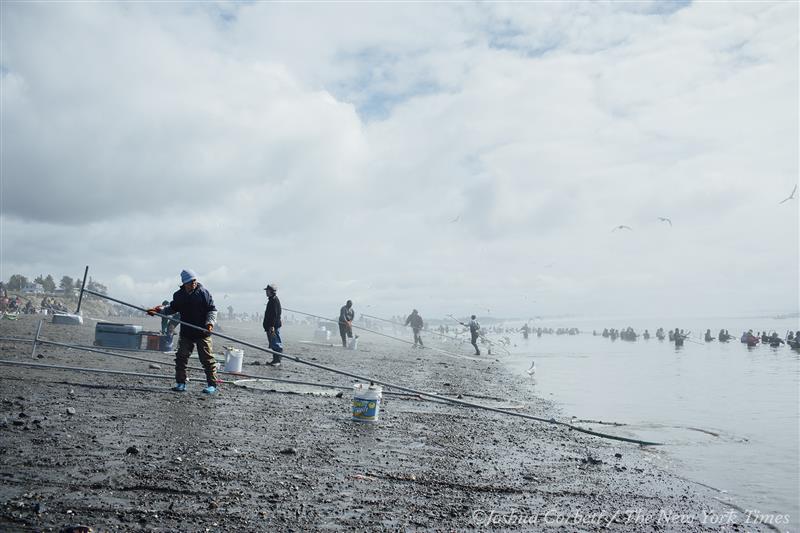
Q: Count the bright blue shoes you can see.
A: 2